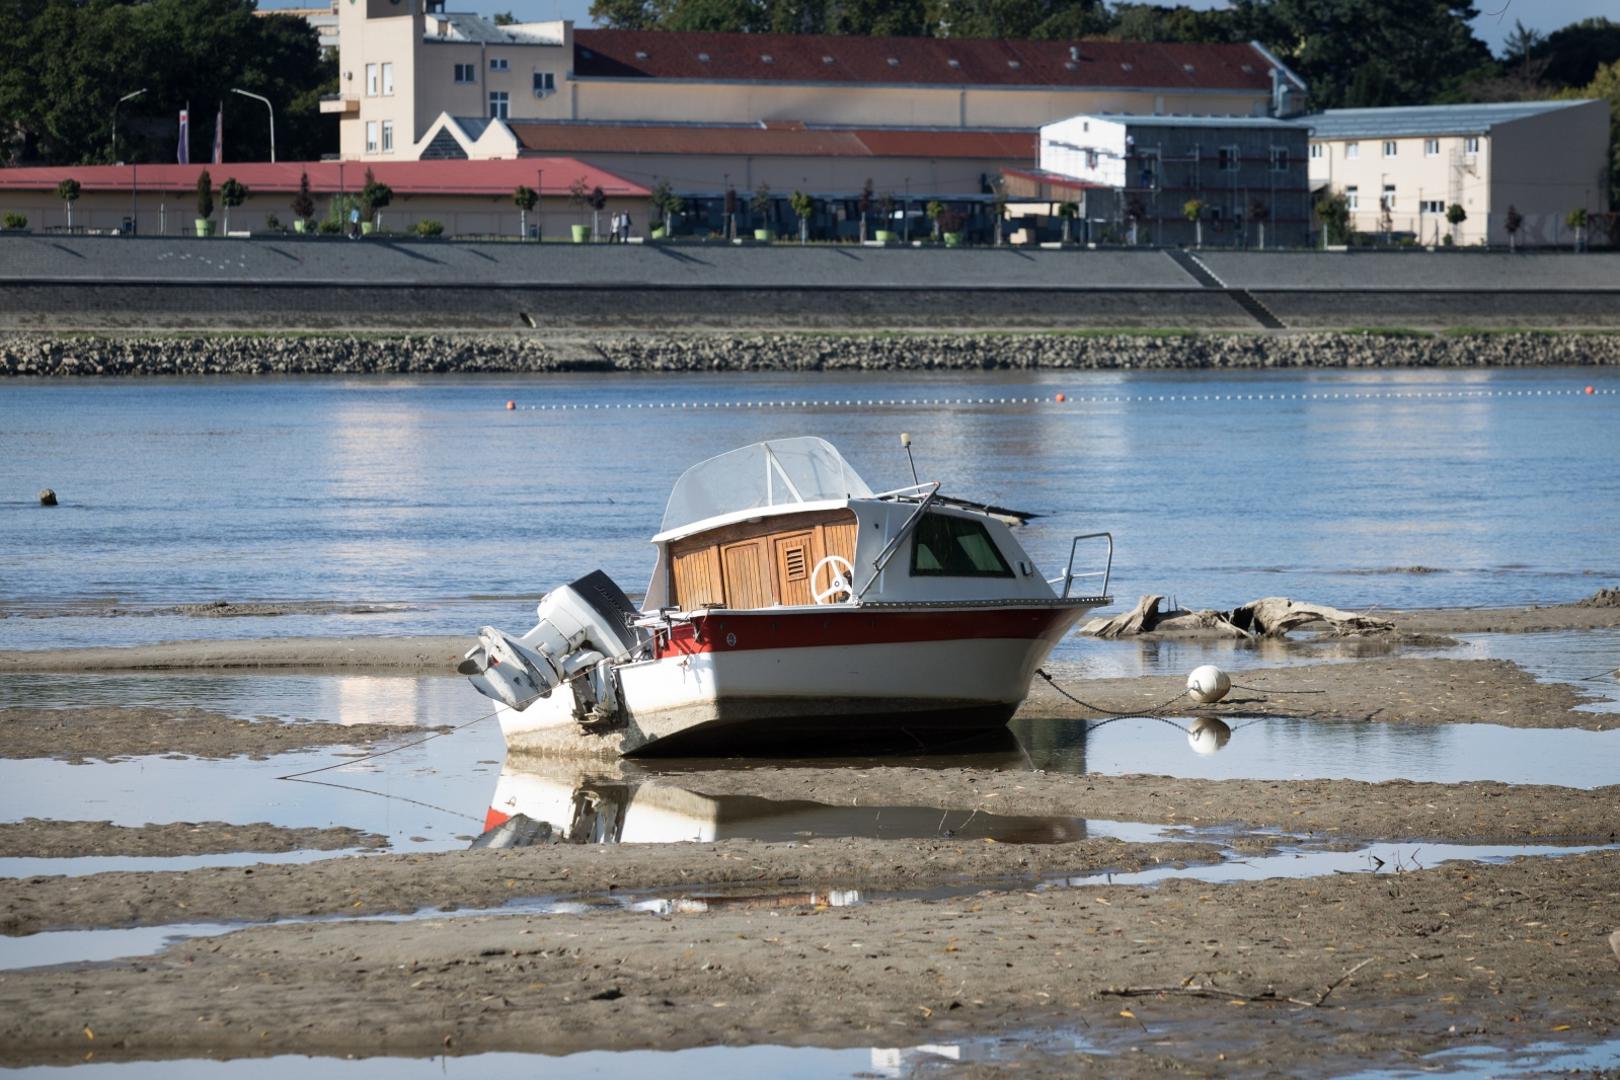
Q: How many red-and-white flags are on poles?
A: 2